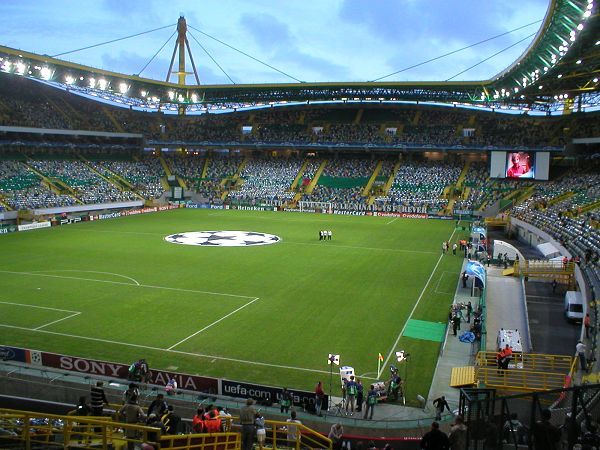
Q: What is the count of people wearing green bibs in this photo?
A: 5